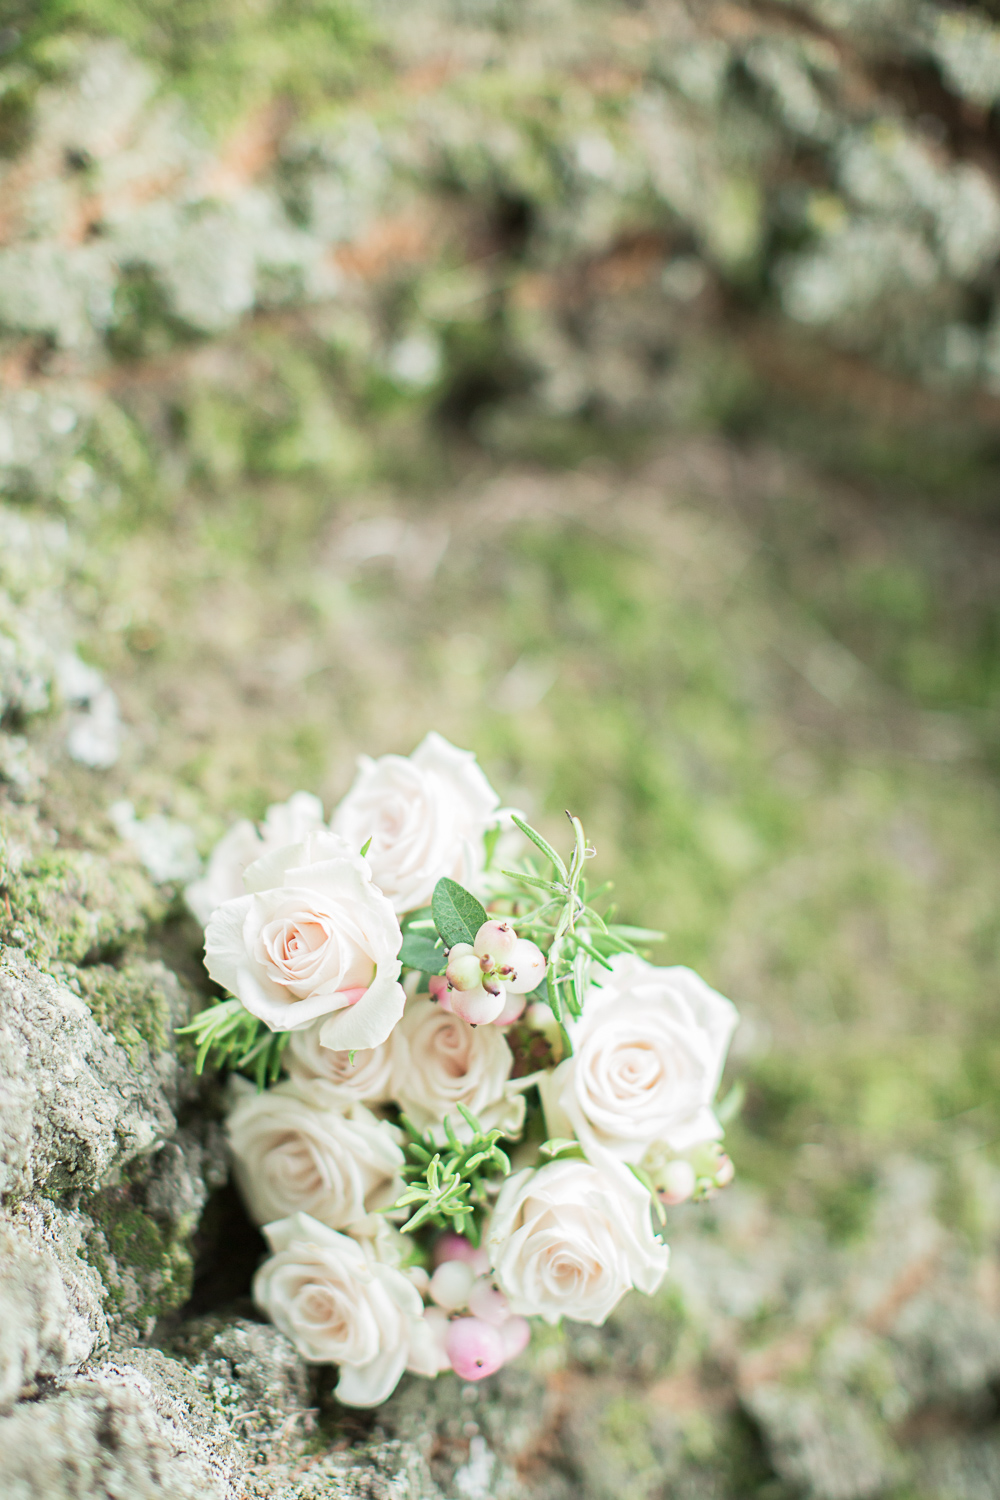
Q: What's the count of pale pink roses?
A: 9